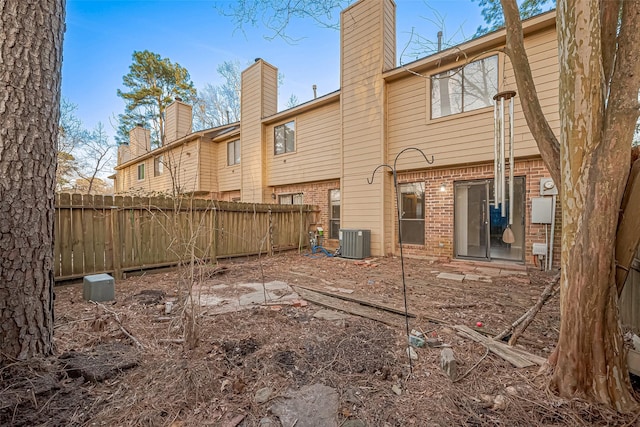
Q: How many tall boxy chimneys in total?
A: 5